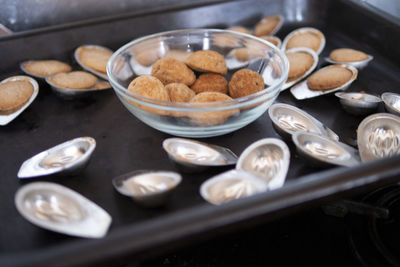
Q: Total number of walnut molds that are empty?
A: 11